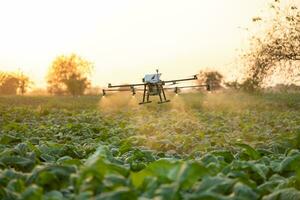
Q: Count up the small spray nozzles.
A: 4